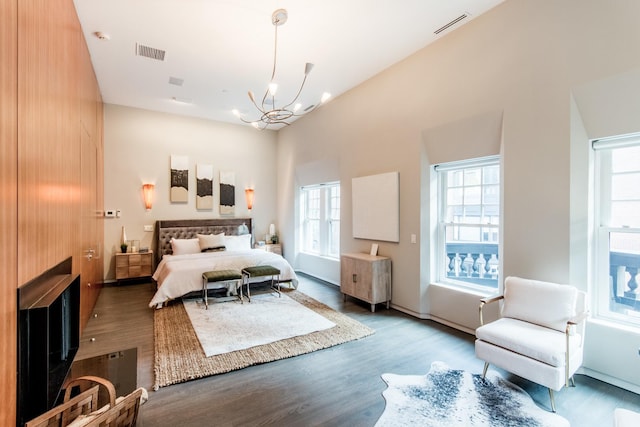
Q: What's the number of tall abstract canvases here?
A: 3